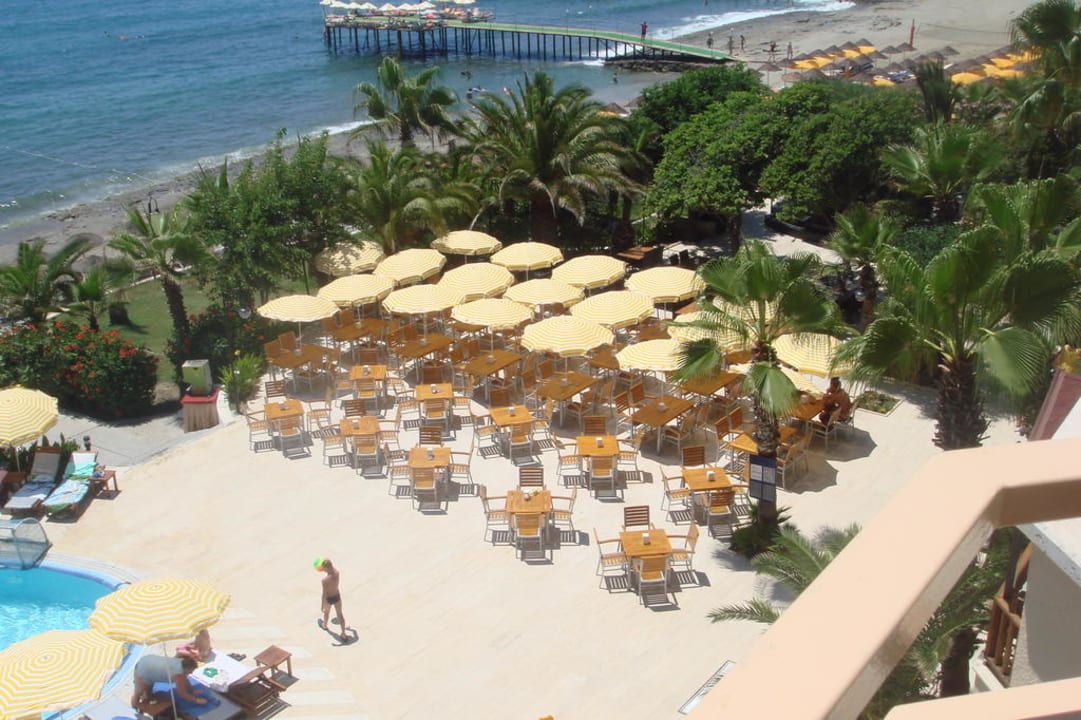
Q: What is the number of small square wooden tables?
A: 10